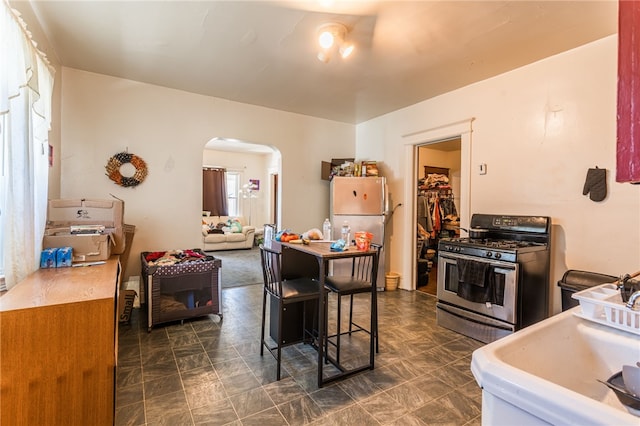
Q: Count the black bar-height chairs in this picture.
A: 2